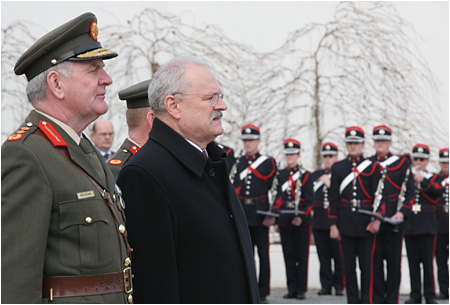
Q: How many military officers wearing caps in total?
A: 9